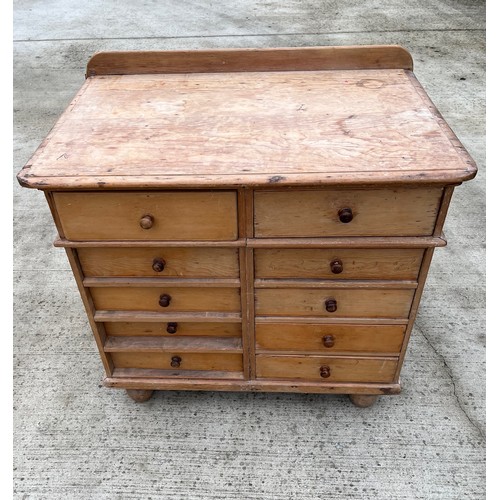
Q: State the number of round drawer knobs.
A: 10